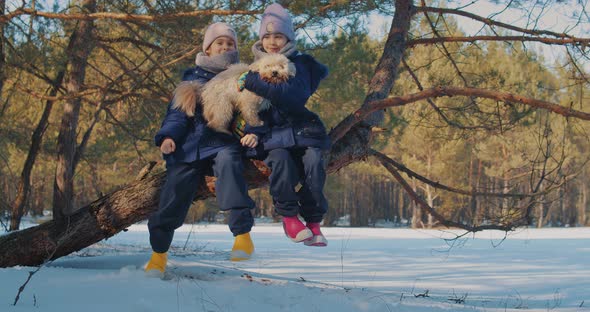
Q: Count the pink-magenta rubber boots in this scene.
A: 2